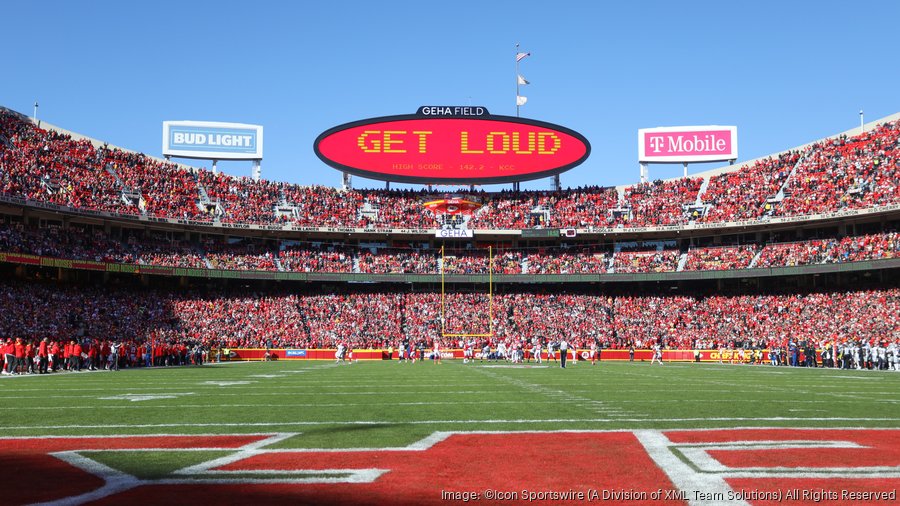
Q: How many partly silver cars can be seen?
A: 0